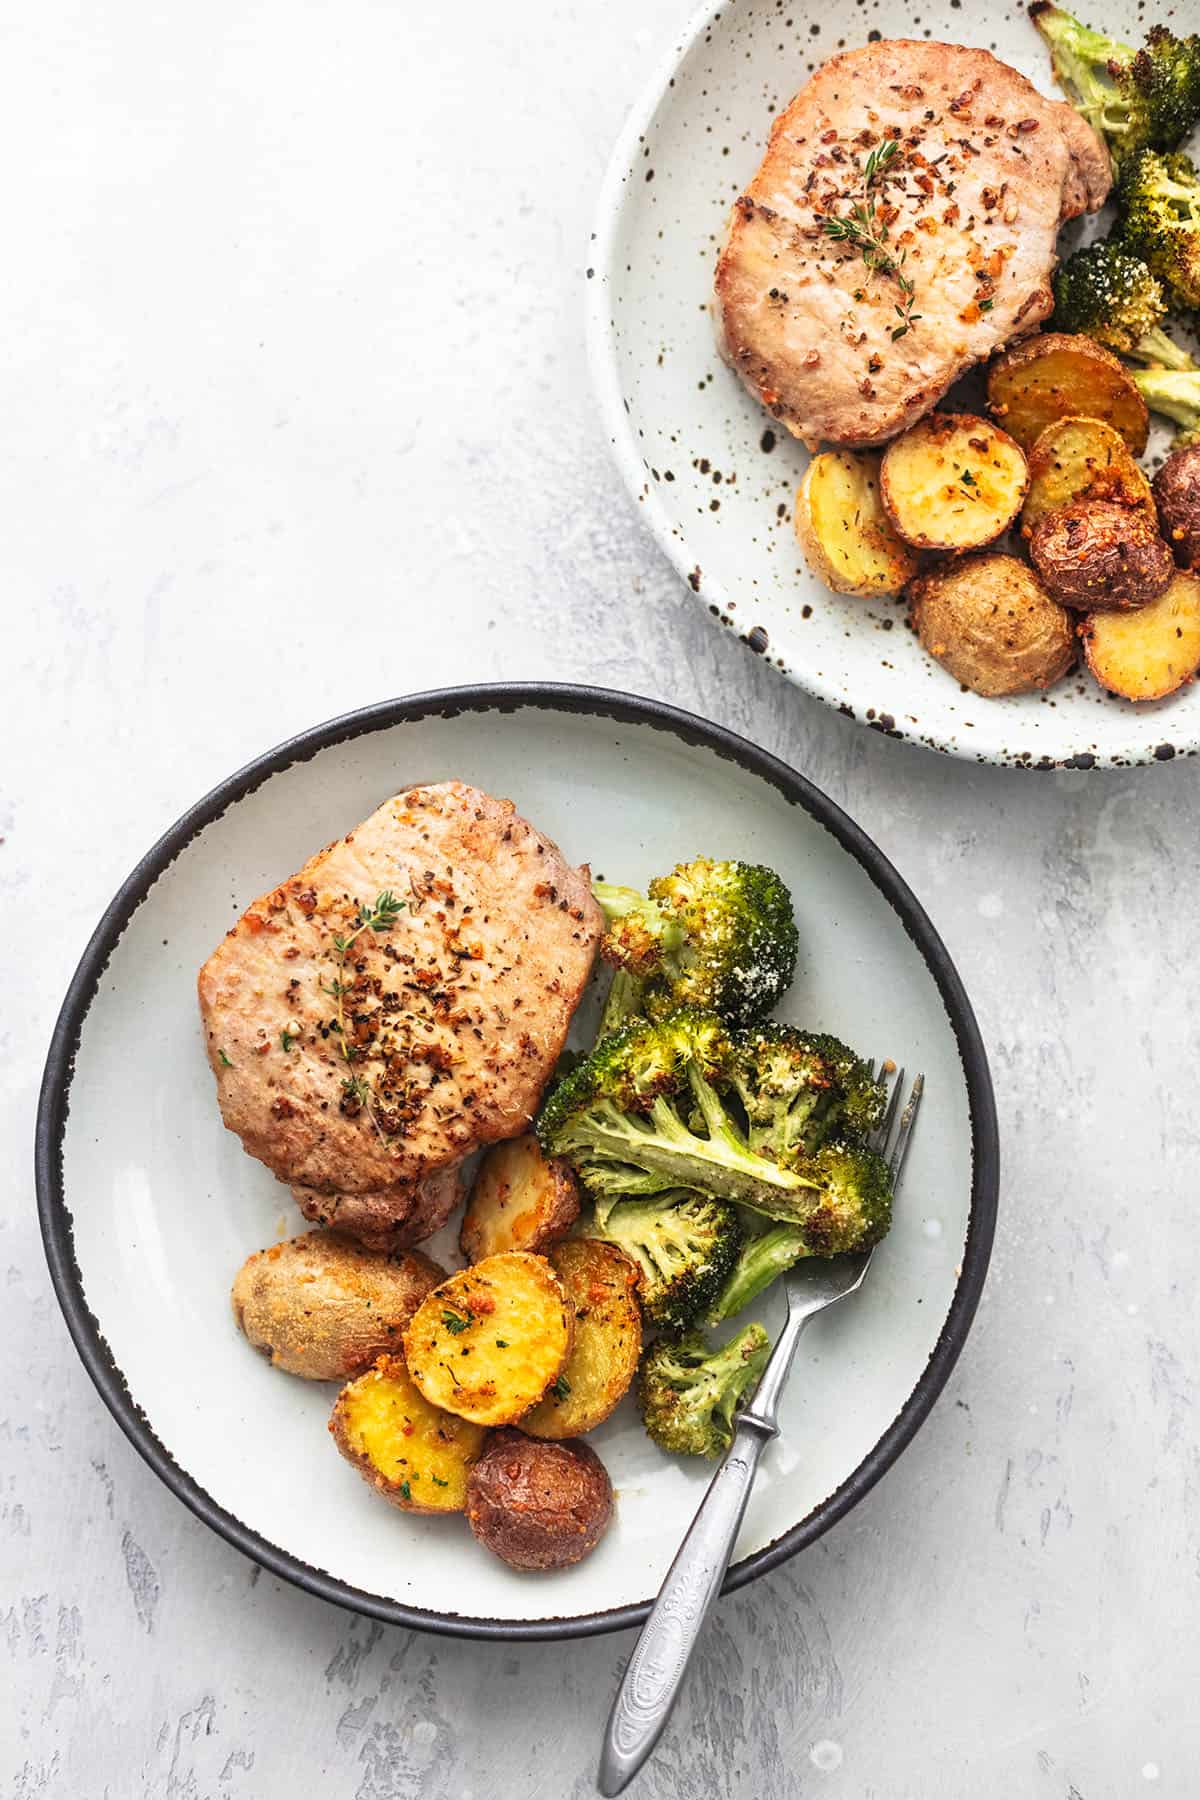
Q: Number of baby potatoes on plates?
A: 14